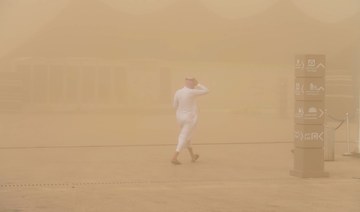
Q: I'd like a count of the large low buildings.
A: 1